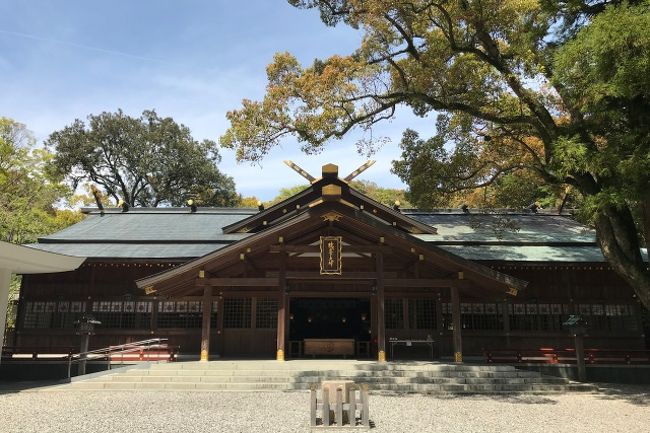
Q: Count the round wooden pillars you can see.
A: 4